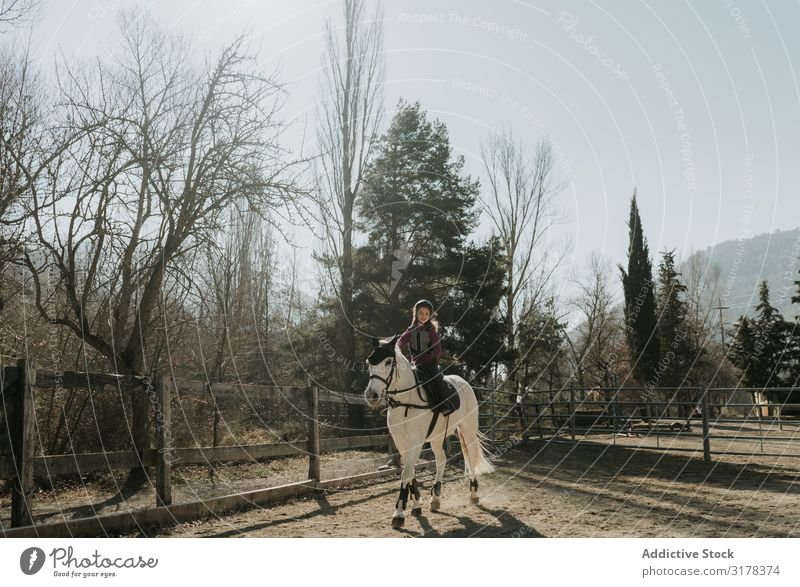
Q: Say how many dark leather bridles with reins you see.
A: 1